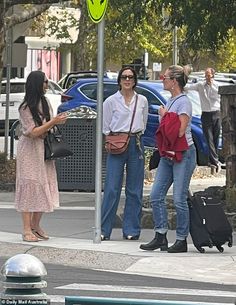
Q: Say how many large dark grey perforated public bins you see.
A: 1